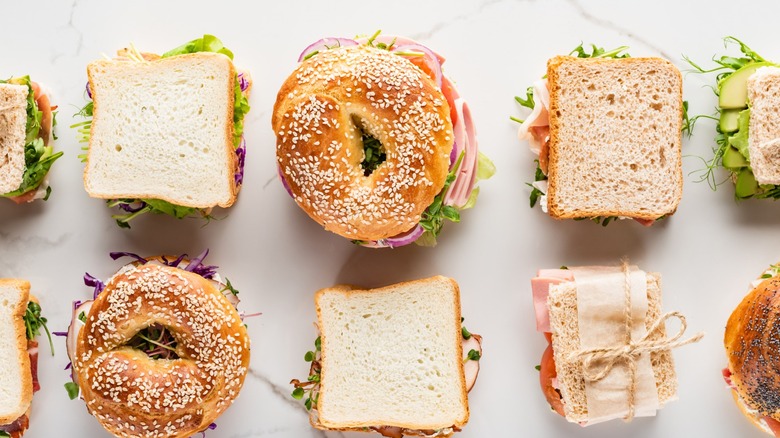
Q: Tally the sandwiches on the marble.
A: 10